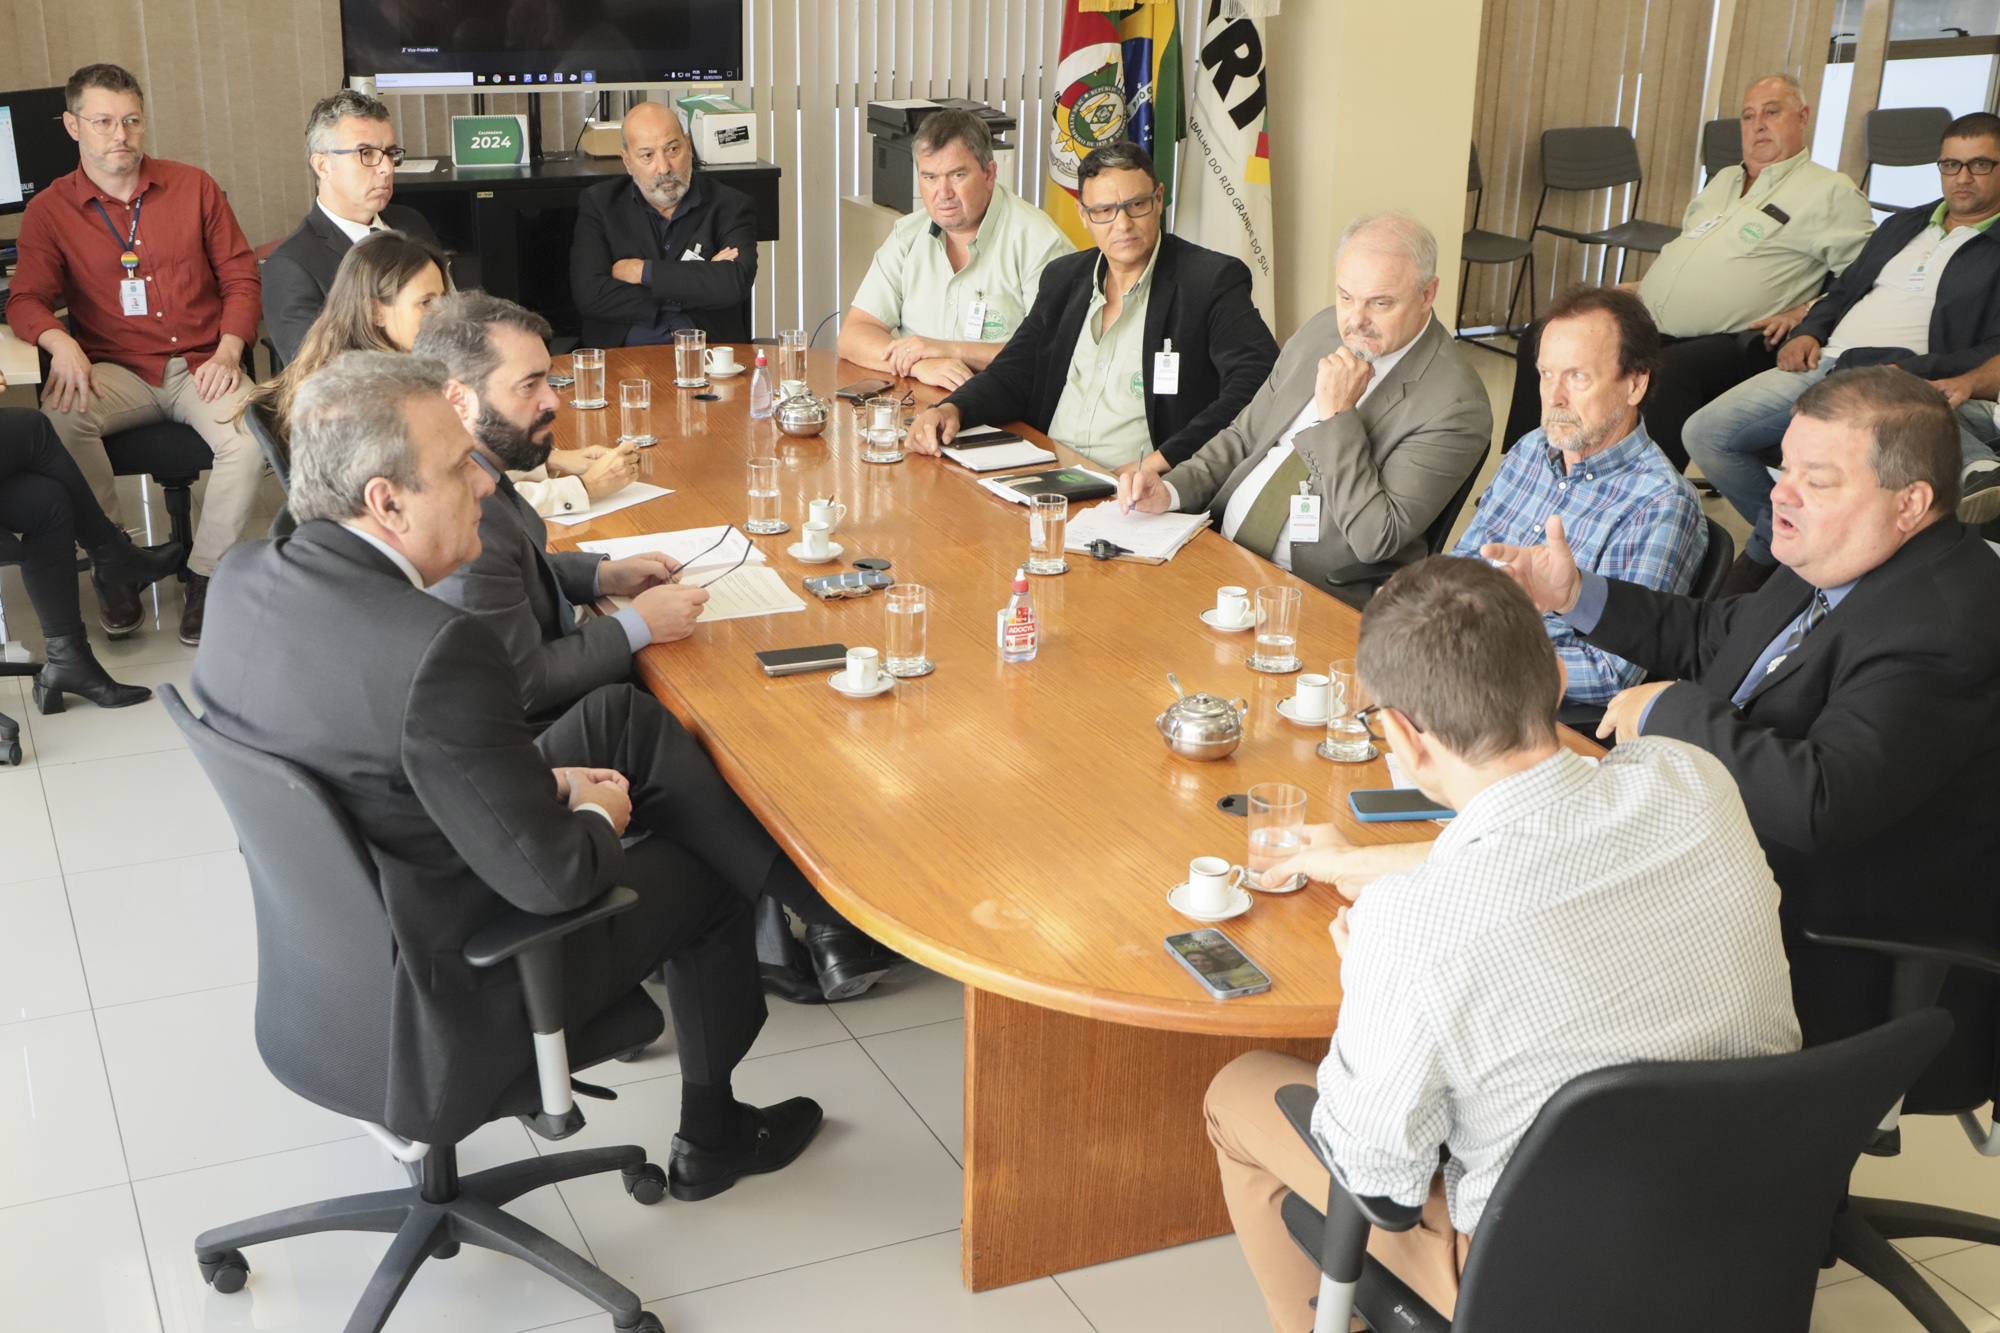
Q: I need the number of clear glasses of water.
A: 11